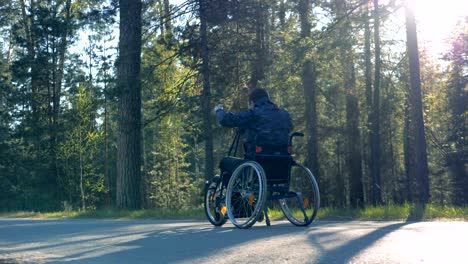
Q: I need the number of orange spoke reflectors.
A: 3